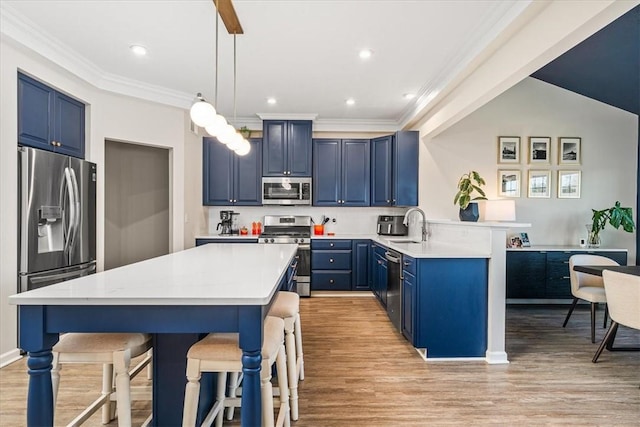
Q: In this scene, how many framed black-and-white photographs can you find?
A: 6